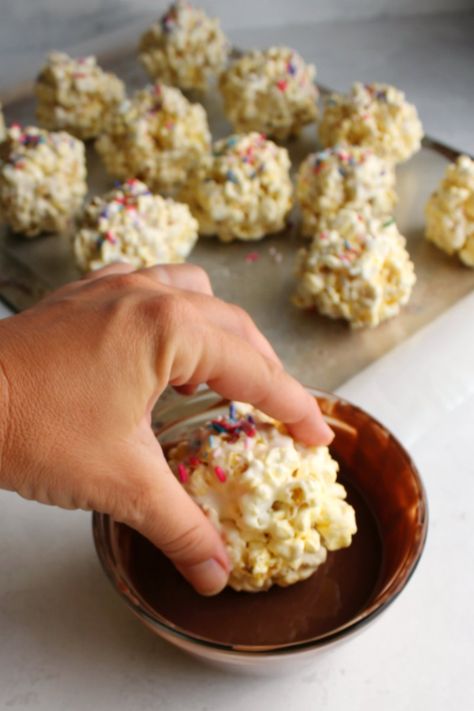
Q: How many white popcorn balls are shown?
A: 13